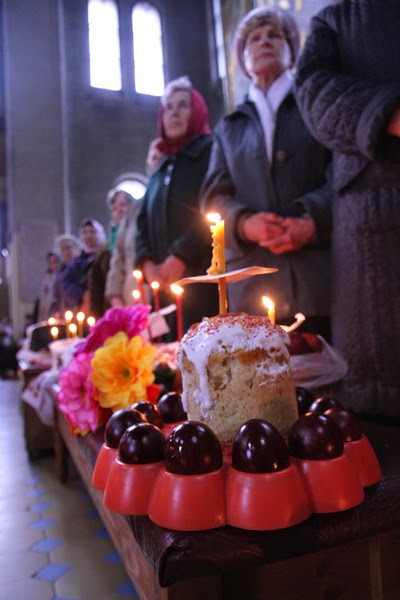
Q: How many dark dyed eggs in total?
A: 10